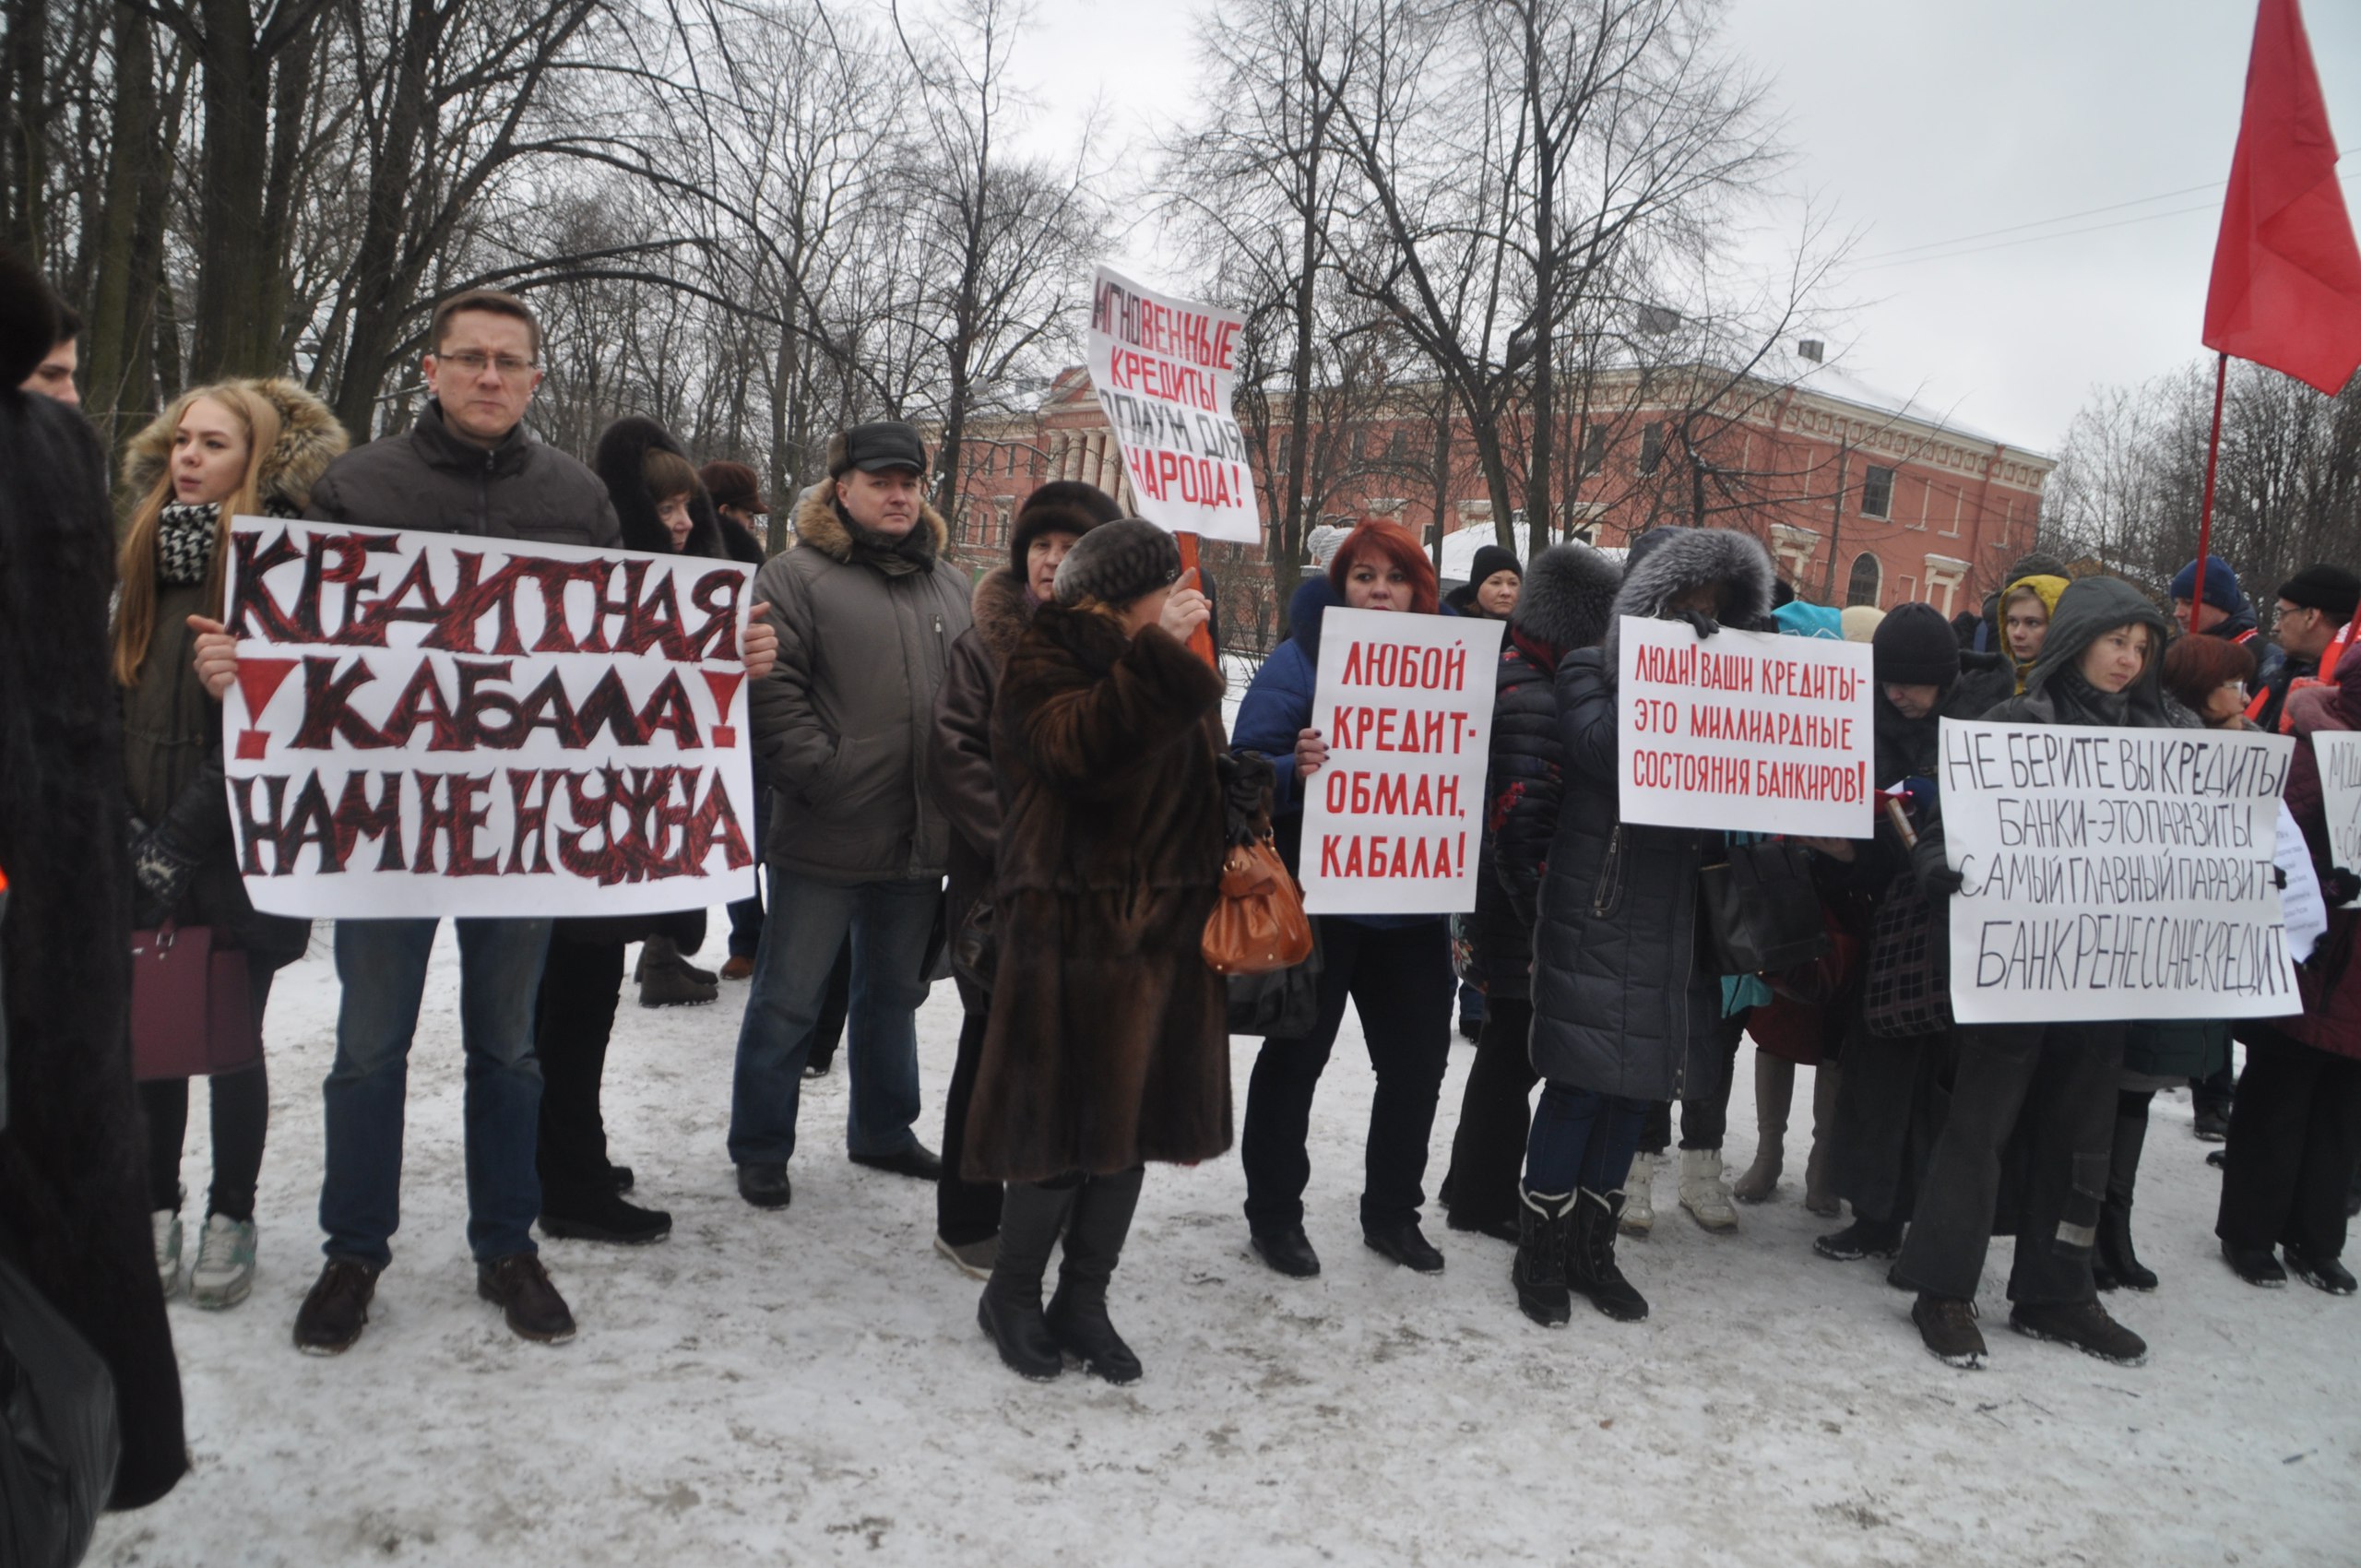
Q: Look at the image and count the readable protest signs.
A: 5